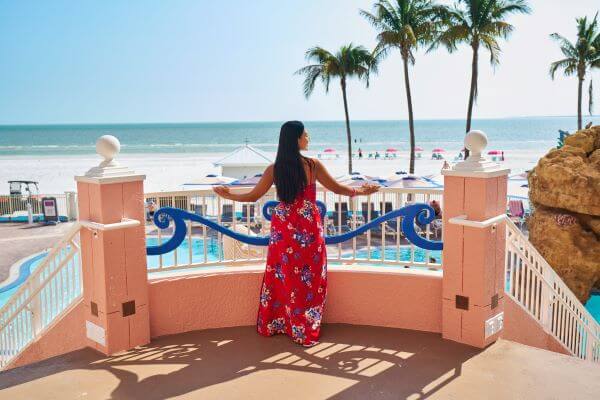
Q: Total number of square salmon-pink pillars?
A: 2